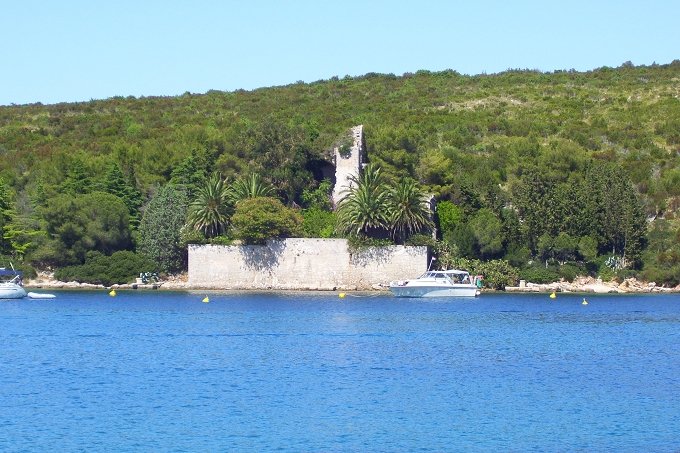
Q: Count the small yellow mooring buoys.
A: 5